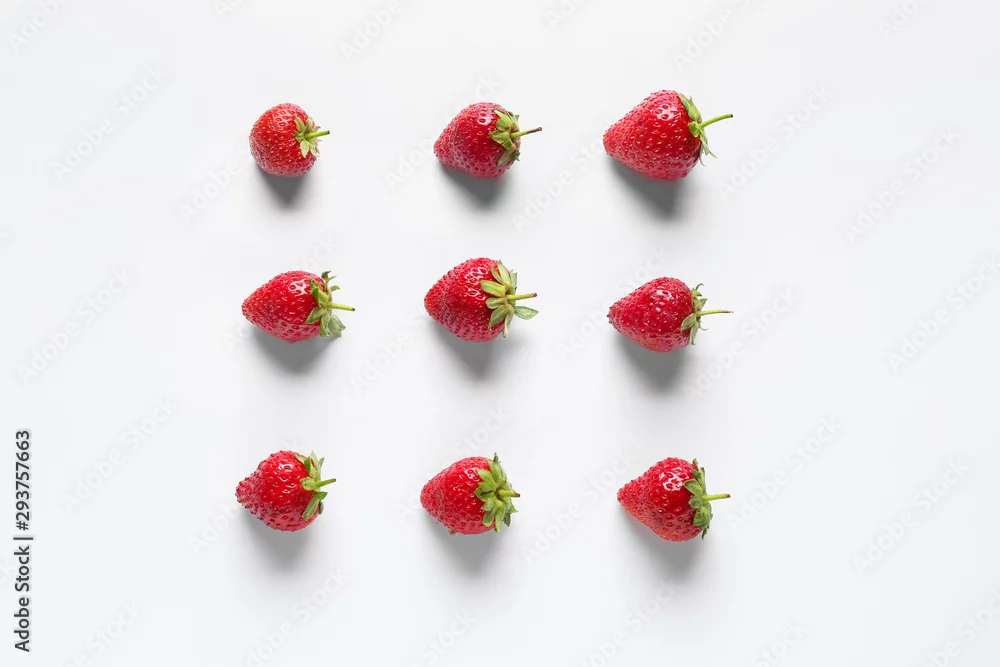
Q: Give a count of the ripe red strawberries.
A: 9